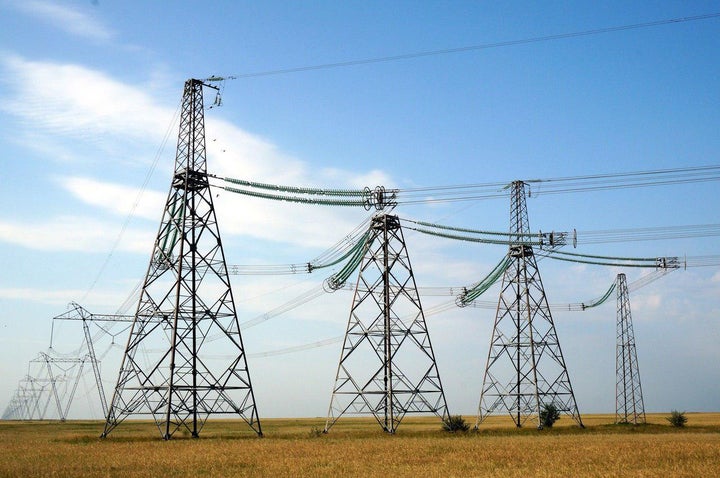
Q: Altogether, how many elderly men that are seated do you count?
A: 0